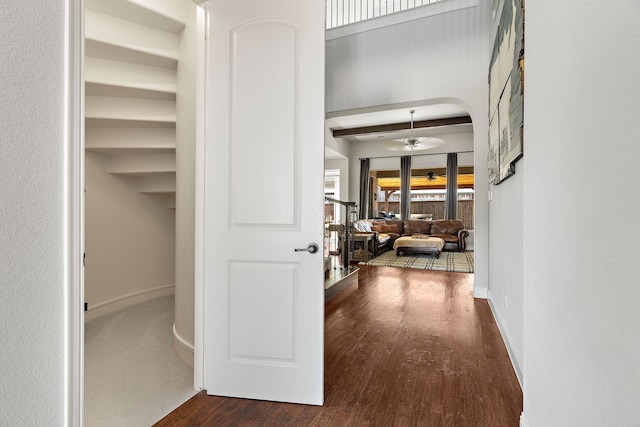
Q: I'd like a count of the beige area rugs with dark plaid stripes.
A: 1